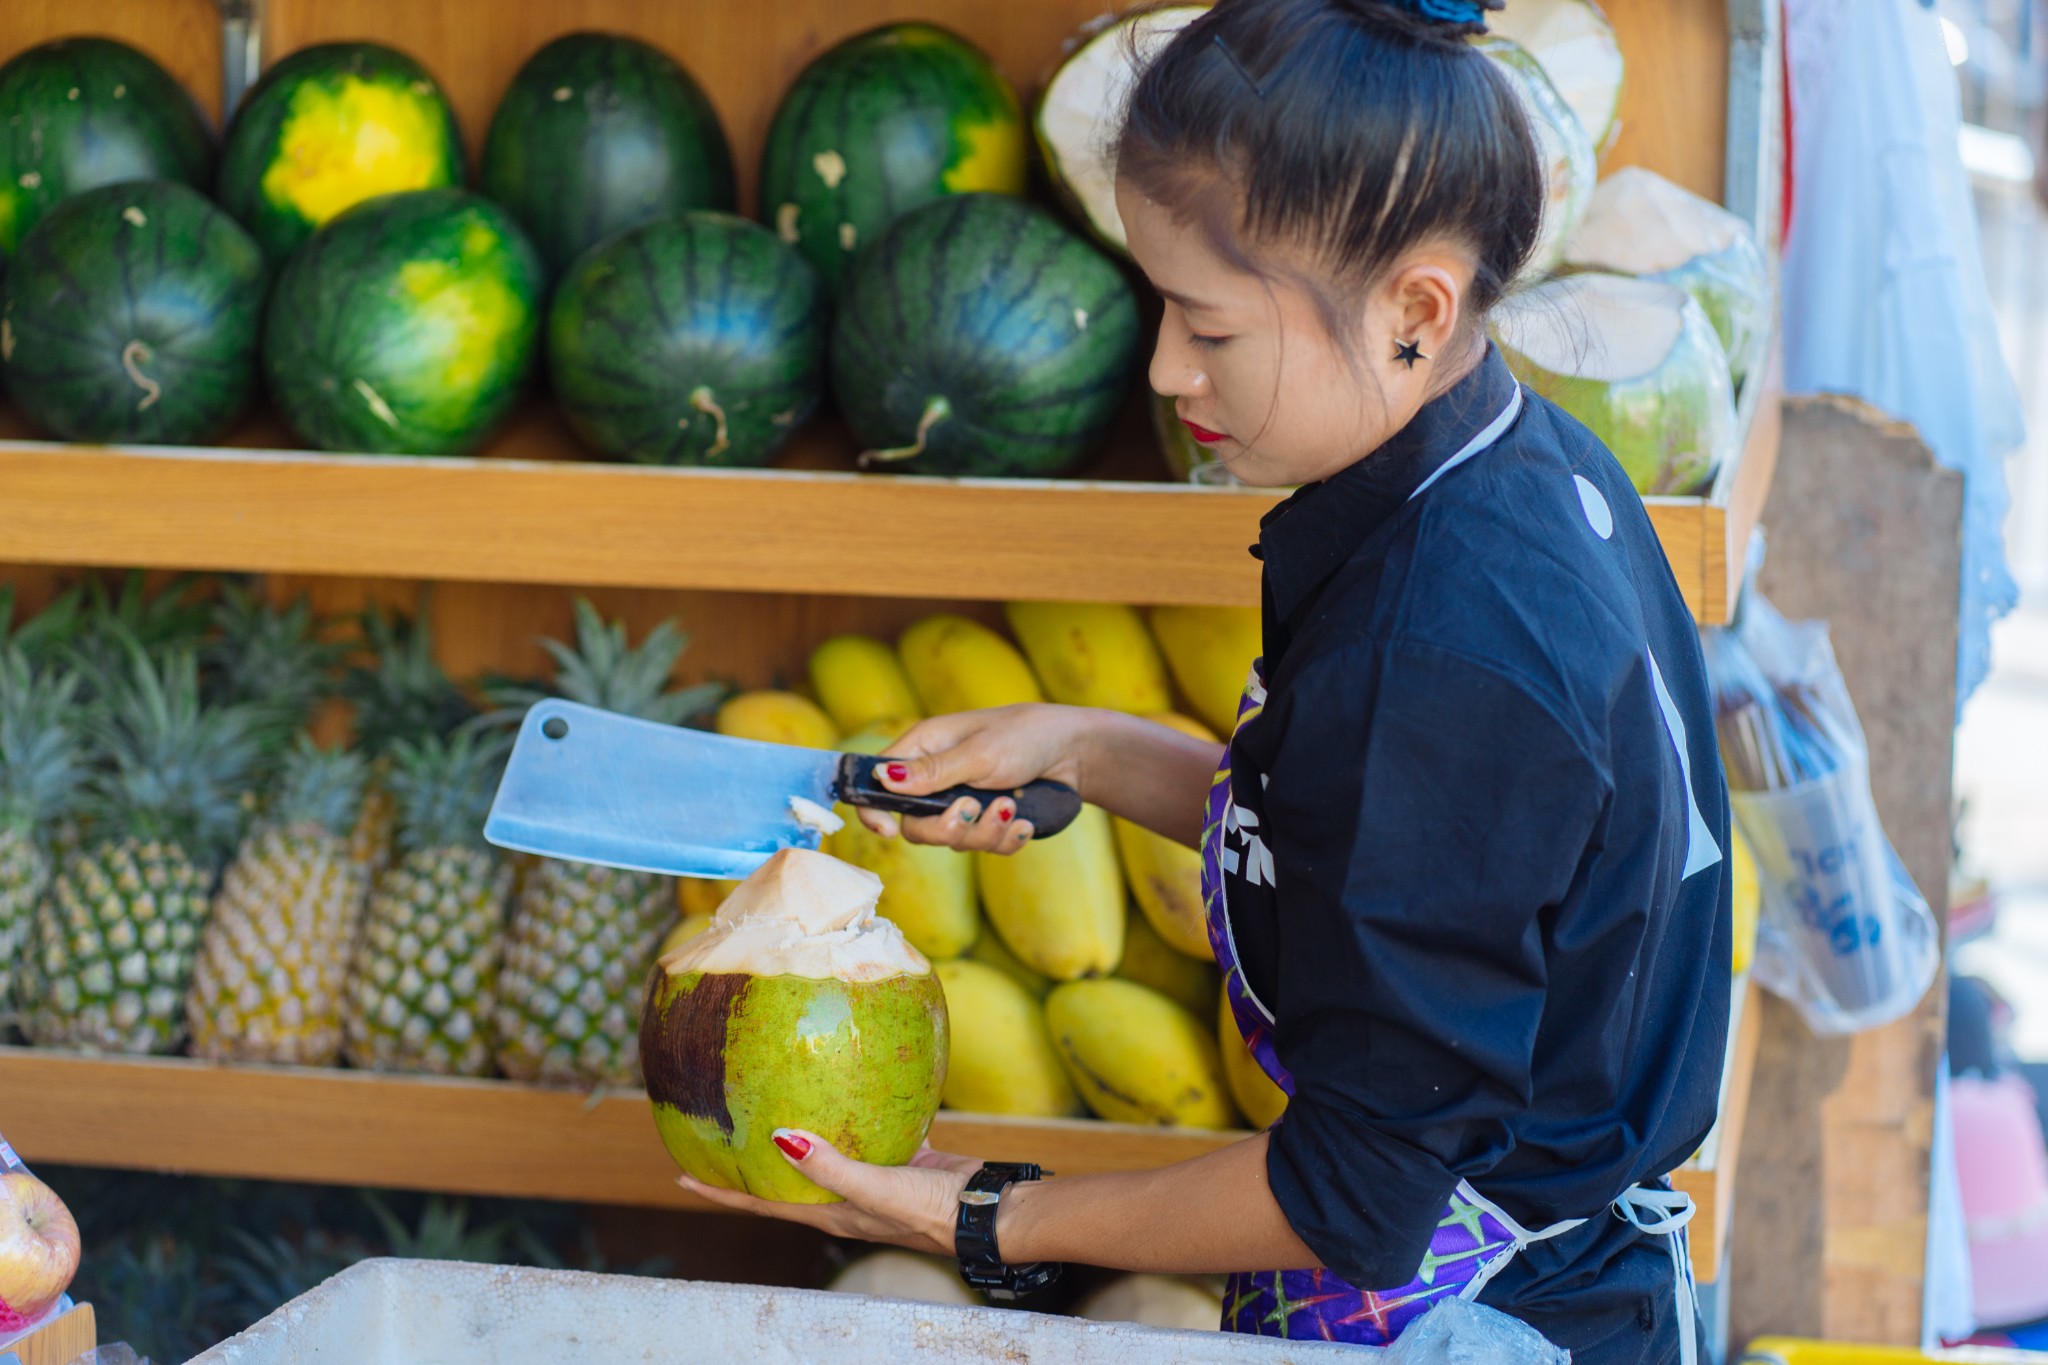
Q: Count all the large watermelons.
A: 8